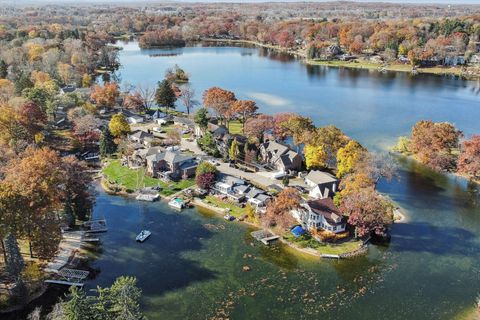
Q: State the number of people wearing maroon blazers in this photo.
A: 0